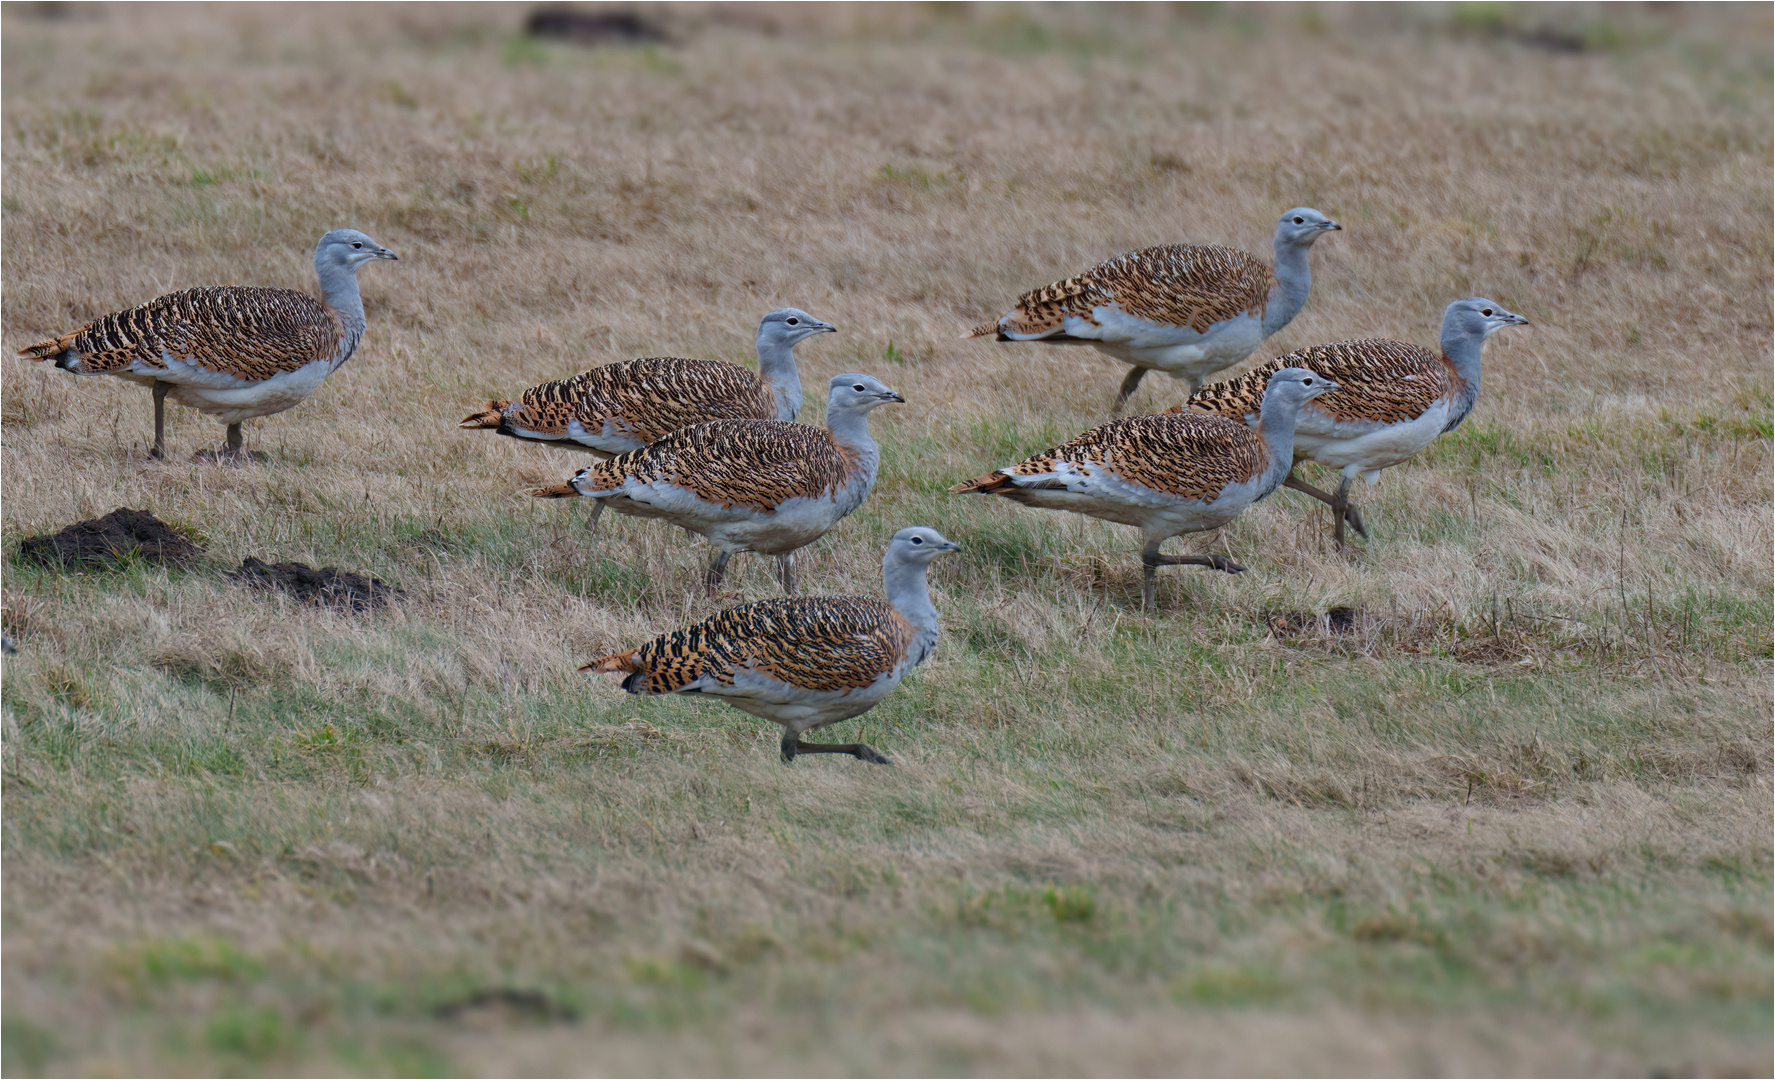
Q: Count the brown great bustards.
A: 7